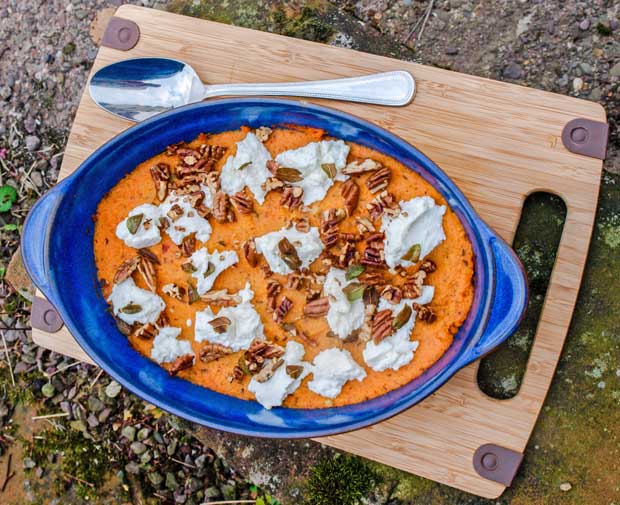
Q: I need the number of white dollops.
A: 14